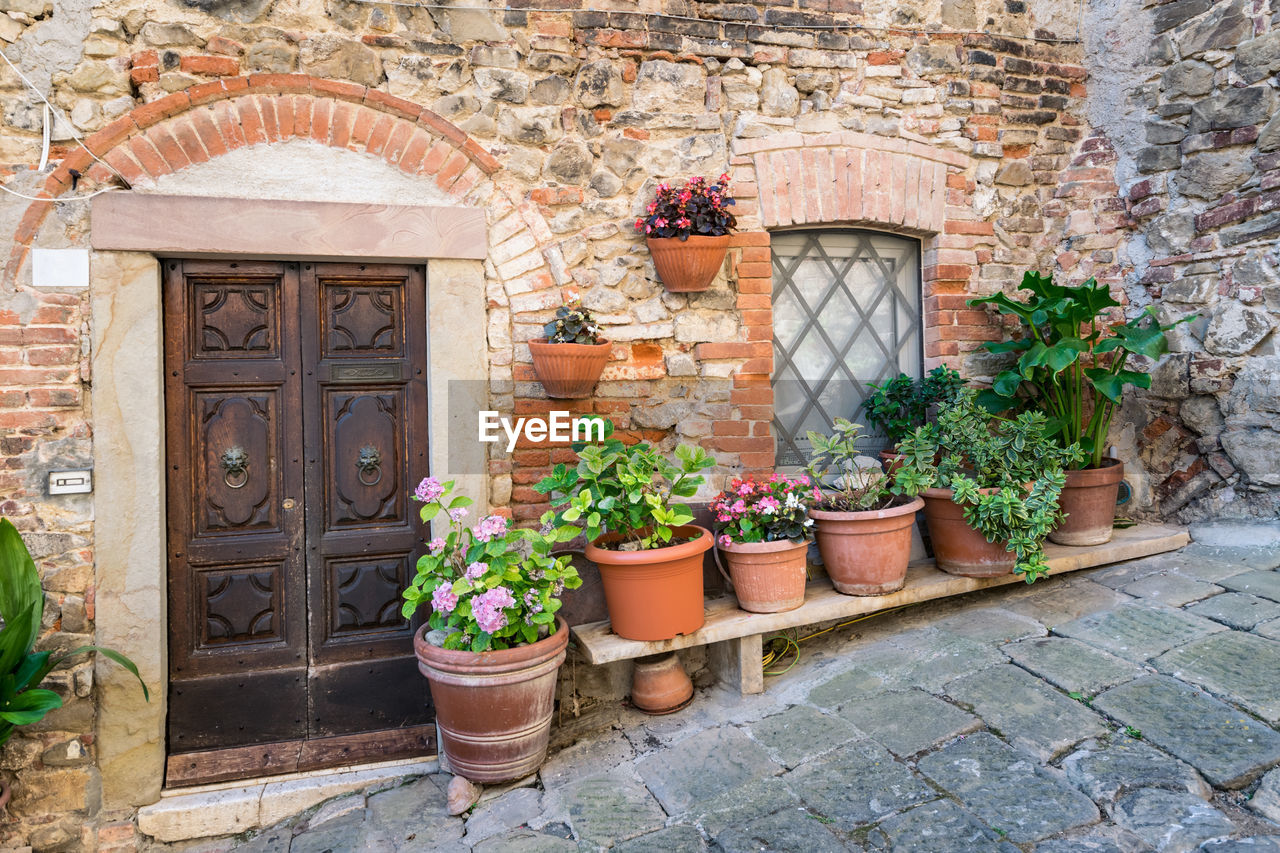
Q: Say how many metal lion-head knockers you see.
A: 2